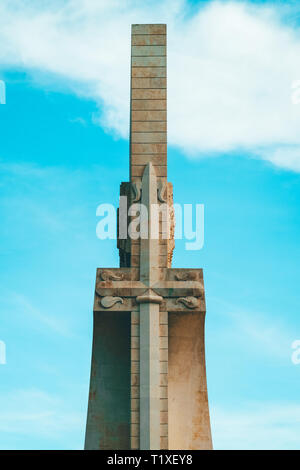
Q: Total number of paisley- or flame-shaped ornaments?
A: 6